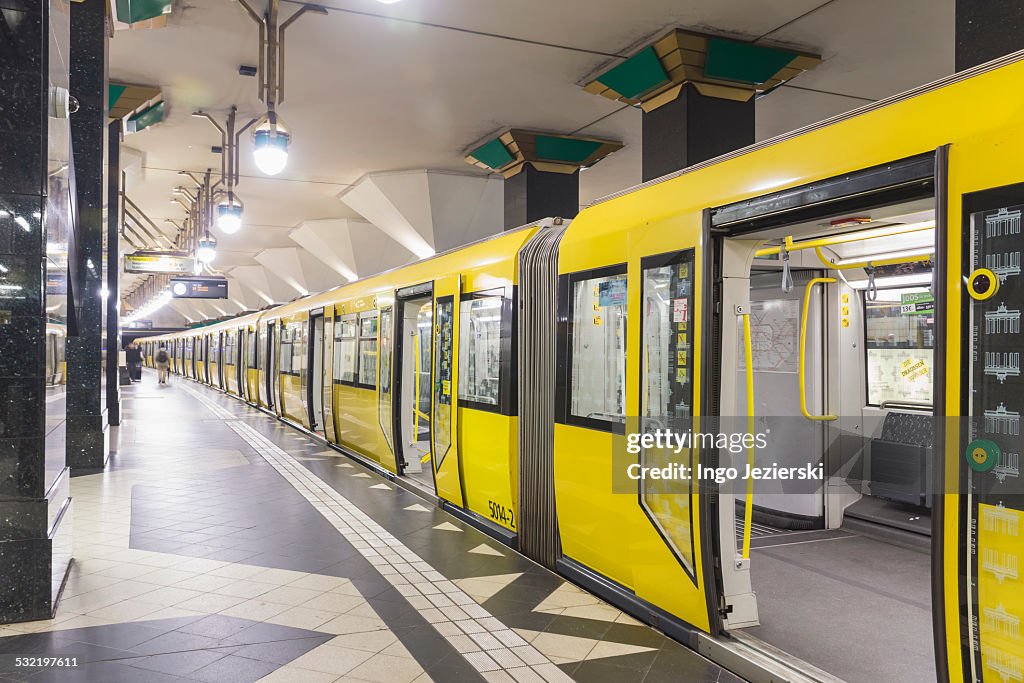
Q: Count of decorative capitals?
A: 4